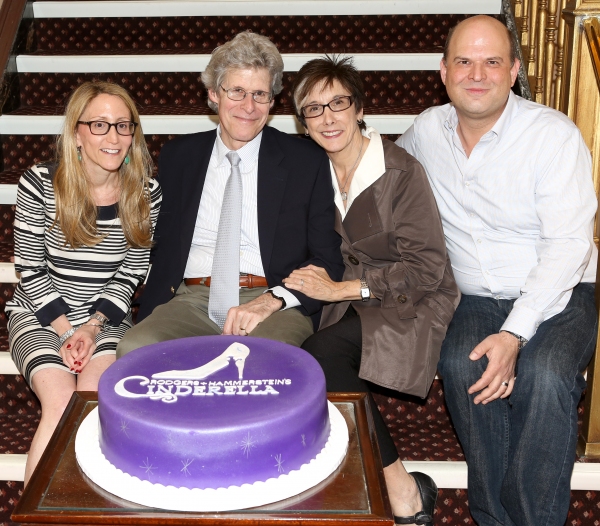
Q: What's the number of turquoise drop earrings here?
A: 2